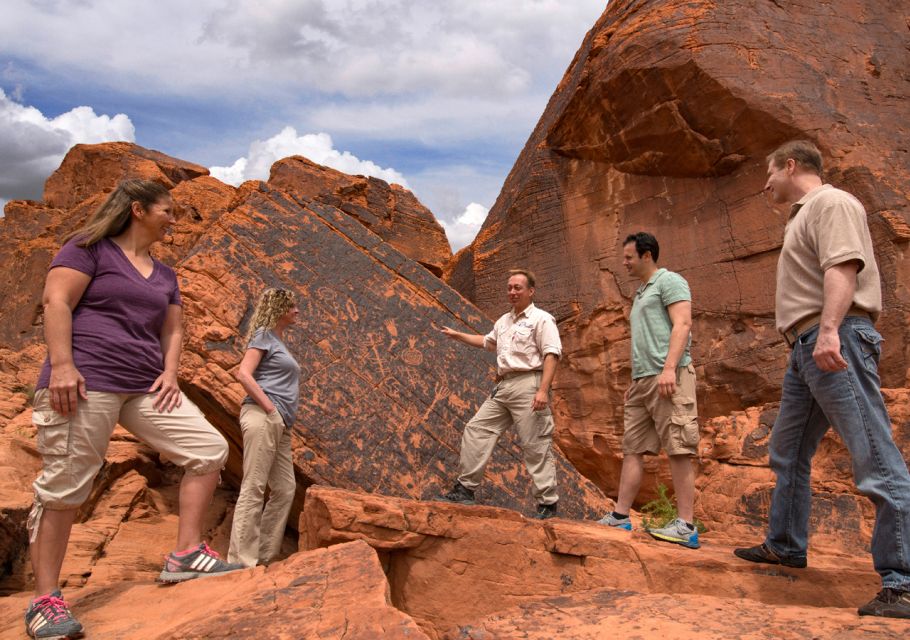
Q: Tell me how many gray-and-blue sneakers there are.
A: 2